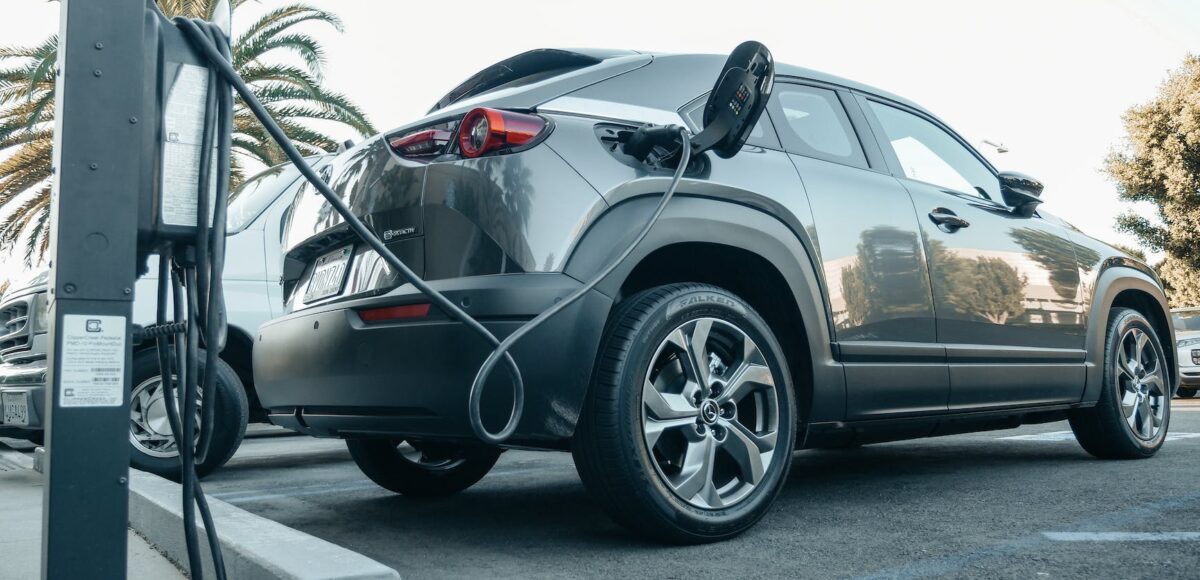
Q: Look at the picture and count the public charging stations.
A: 1